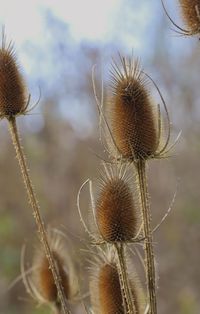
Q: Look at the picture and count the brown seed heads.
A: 6